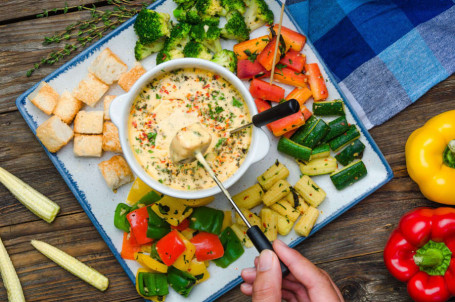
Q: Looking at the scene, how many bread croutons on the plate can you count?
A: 11